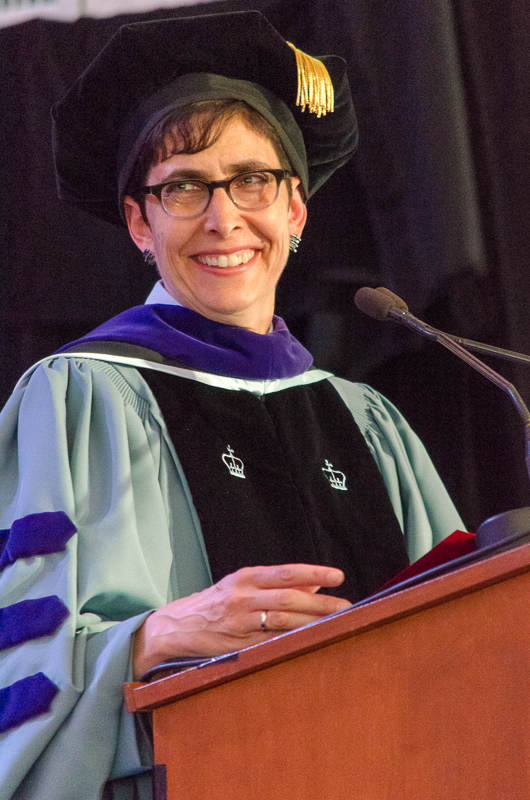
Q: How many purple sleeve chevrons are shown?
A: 3